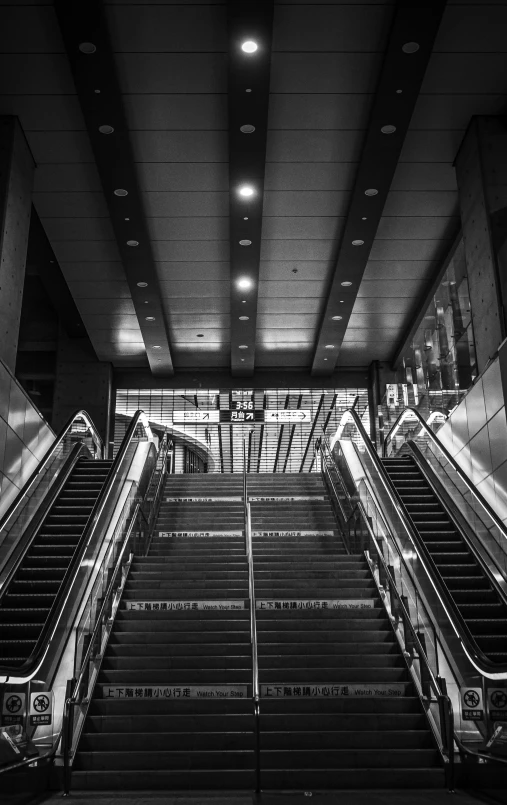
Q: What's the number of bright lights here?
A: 3